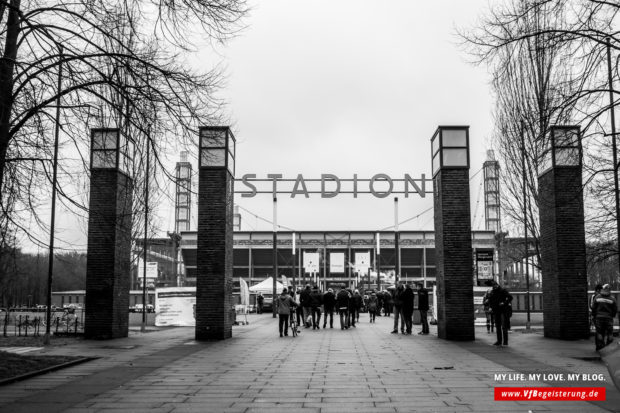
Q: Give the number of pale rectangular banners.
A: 3